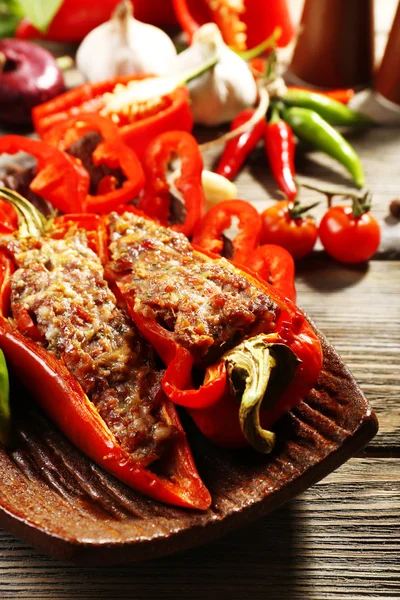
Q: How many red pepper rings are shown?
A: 5